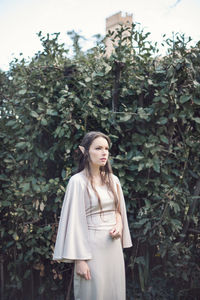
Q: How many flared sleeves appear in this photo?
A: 2